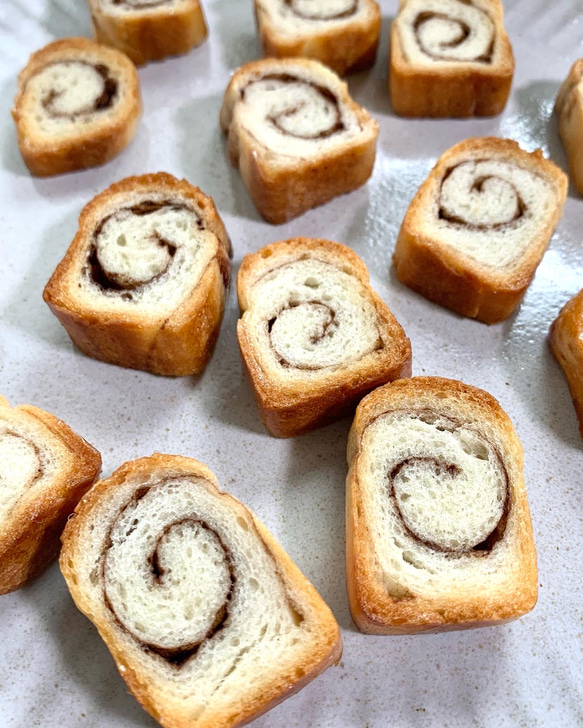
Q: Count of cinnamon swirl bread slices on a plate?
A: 13